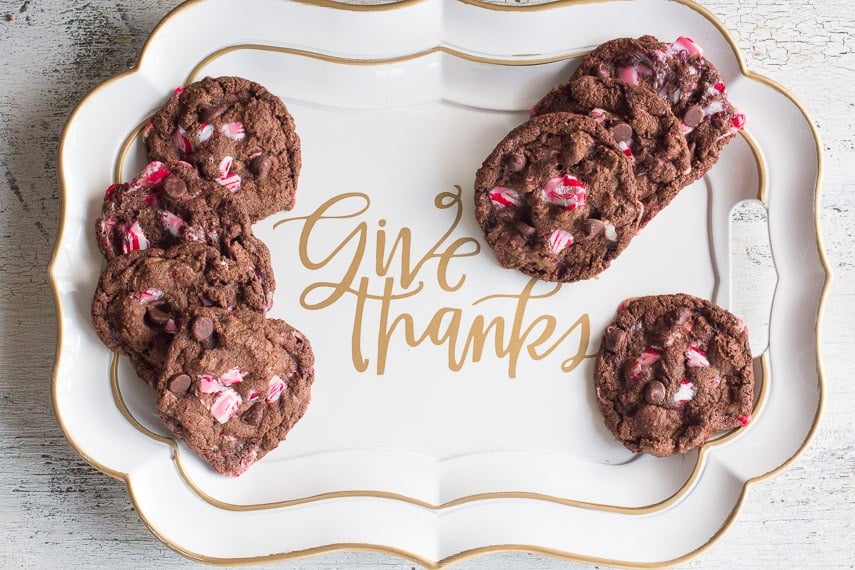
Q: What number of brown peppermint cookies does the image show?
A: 8